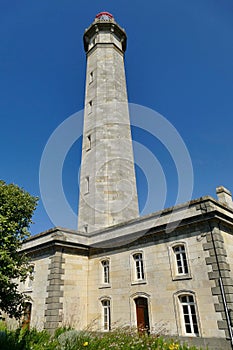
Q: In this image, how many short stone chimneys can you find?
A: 1